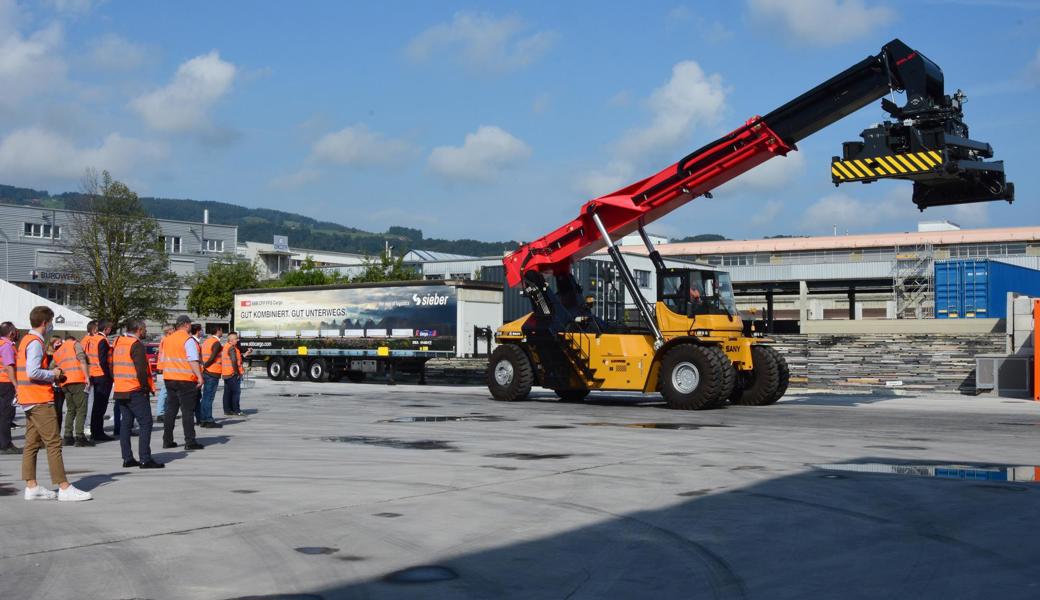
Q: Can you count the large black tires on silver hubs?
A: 2